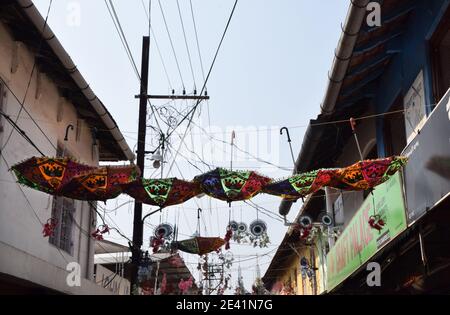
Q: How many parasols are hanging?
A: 7